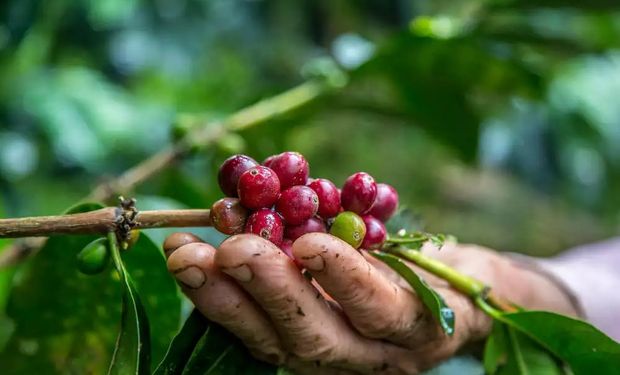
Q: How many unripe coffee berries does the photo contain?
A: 2